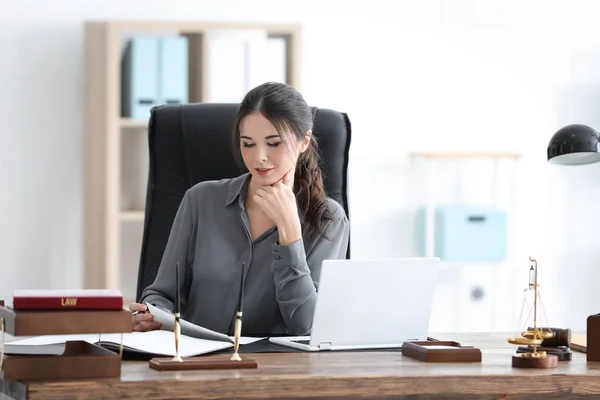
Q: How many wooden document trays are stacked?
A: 2